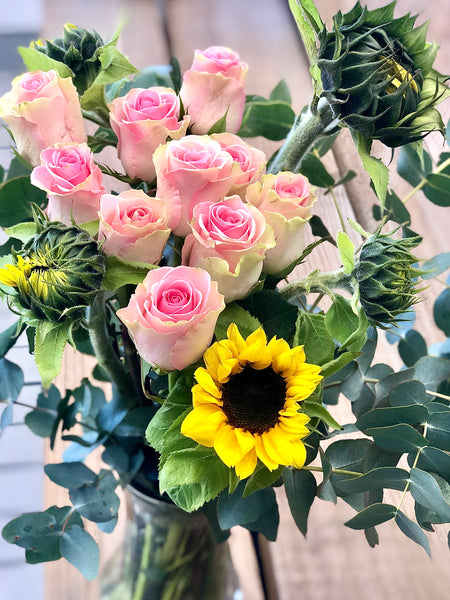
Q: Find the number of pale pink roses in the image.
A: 10